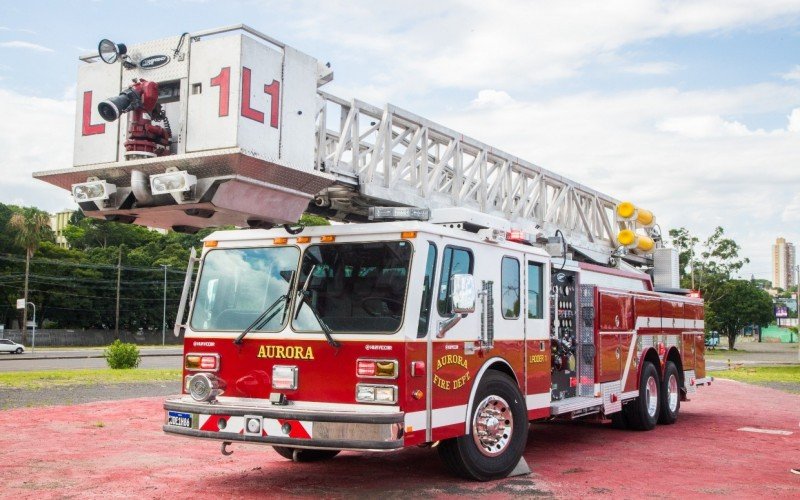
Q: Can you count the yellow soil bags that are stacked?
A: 0